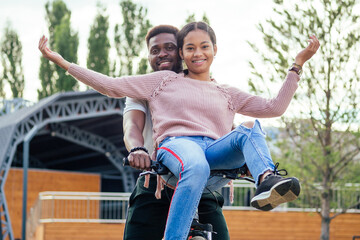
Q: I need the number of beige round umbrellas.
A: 0